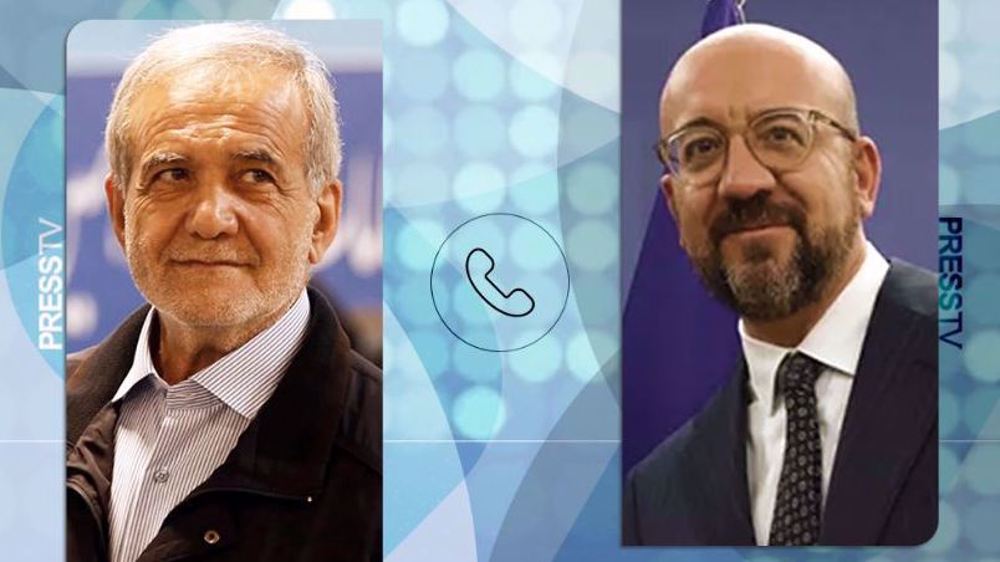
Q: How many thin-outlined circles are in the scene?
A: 1